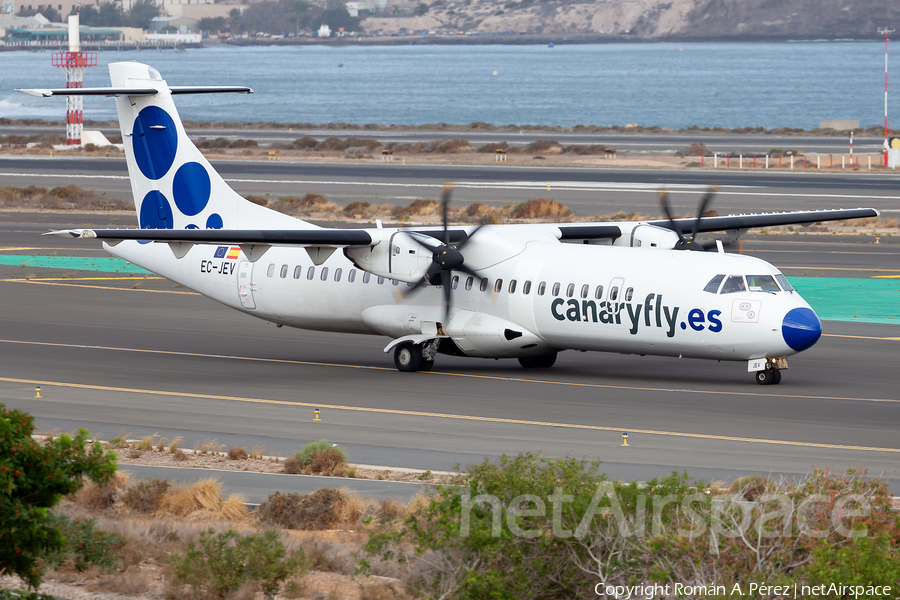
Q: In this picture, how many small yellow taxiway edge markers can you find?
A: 3